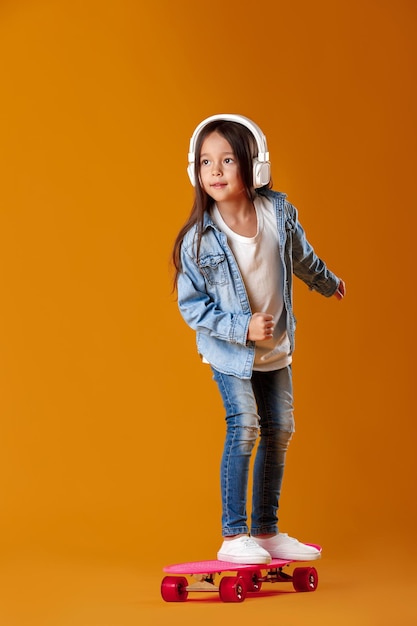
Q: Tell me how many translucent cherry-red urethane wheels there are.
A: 4